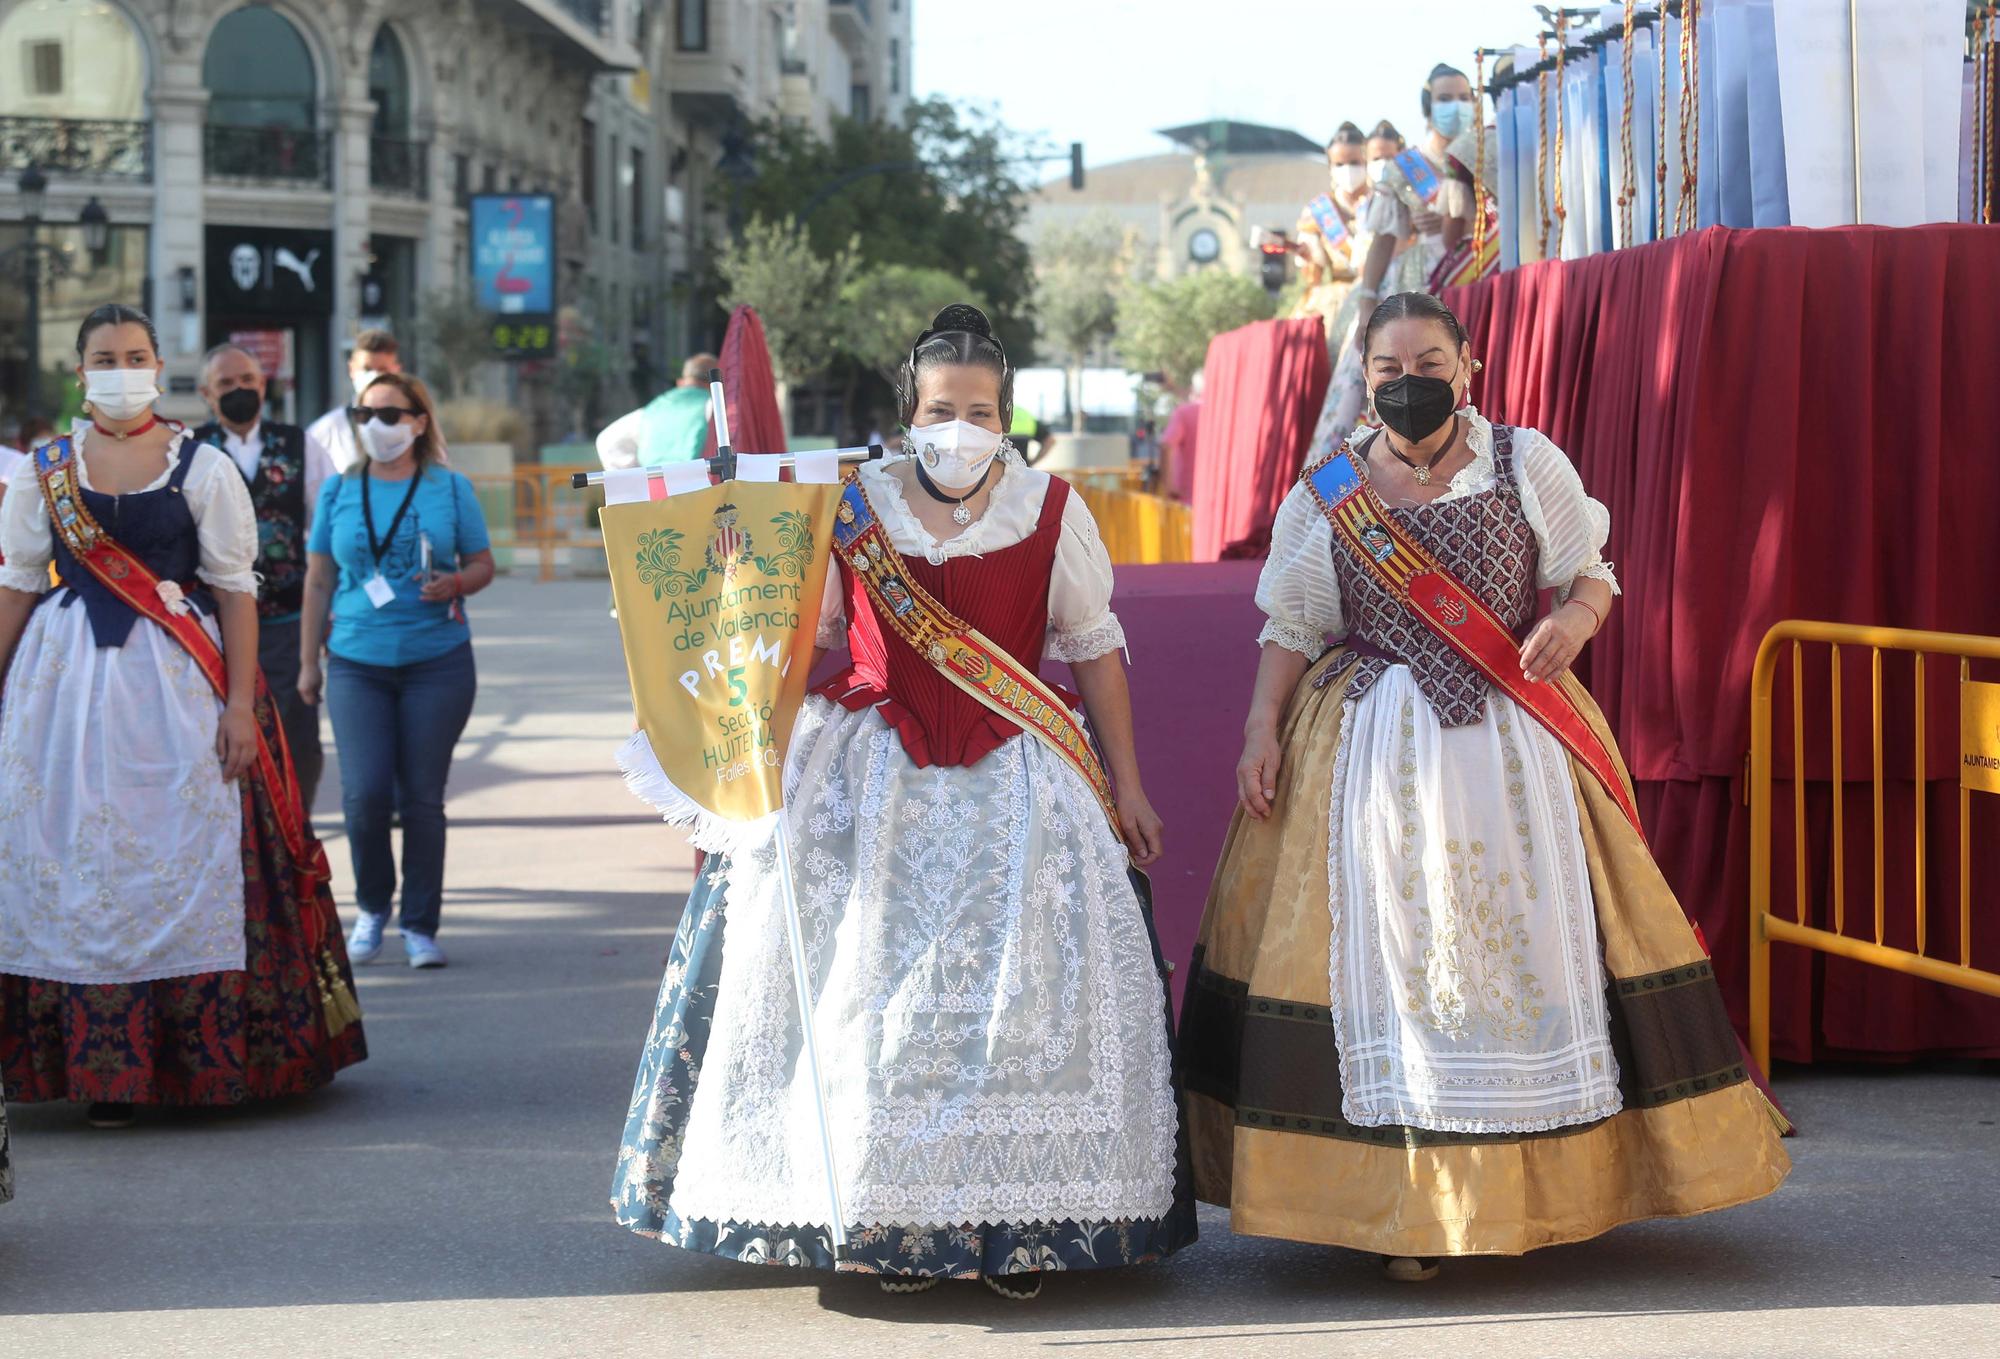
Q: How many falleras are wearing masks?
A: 6